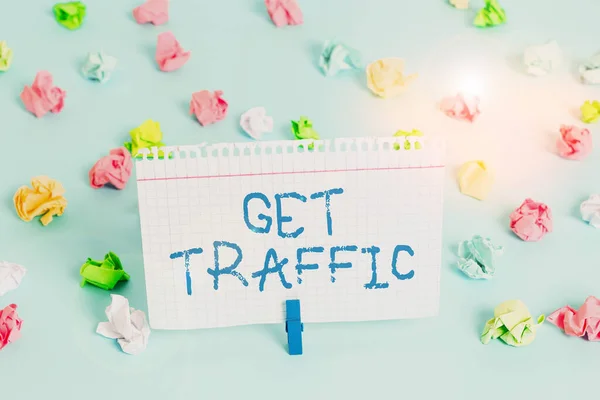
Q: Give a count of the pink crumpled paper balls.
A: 11